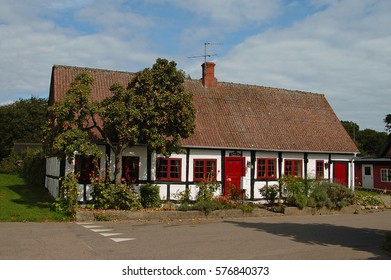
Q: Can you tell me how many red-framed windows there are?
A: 7